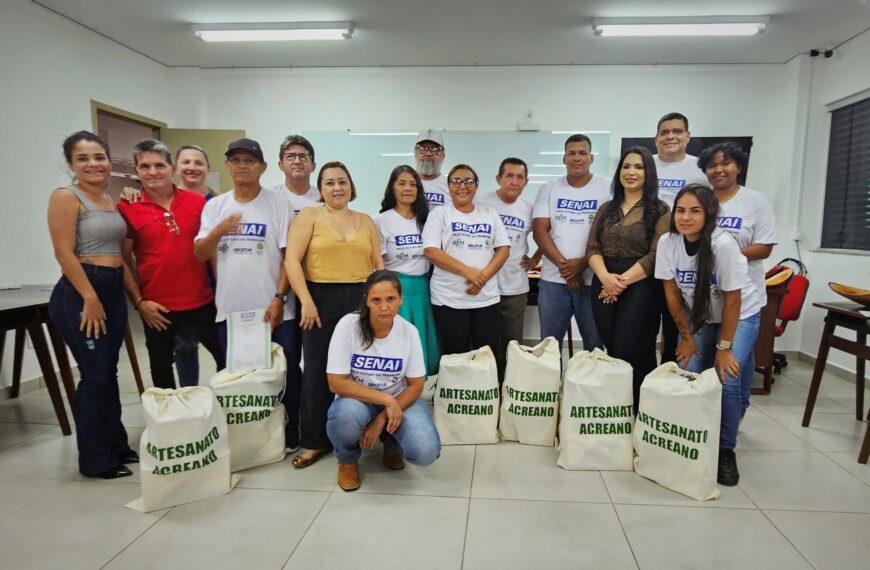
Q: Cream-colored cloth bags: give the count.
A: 6